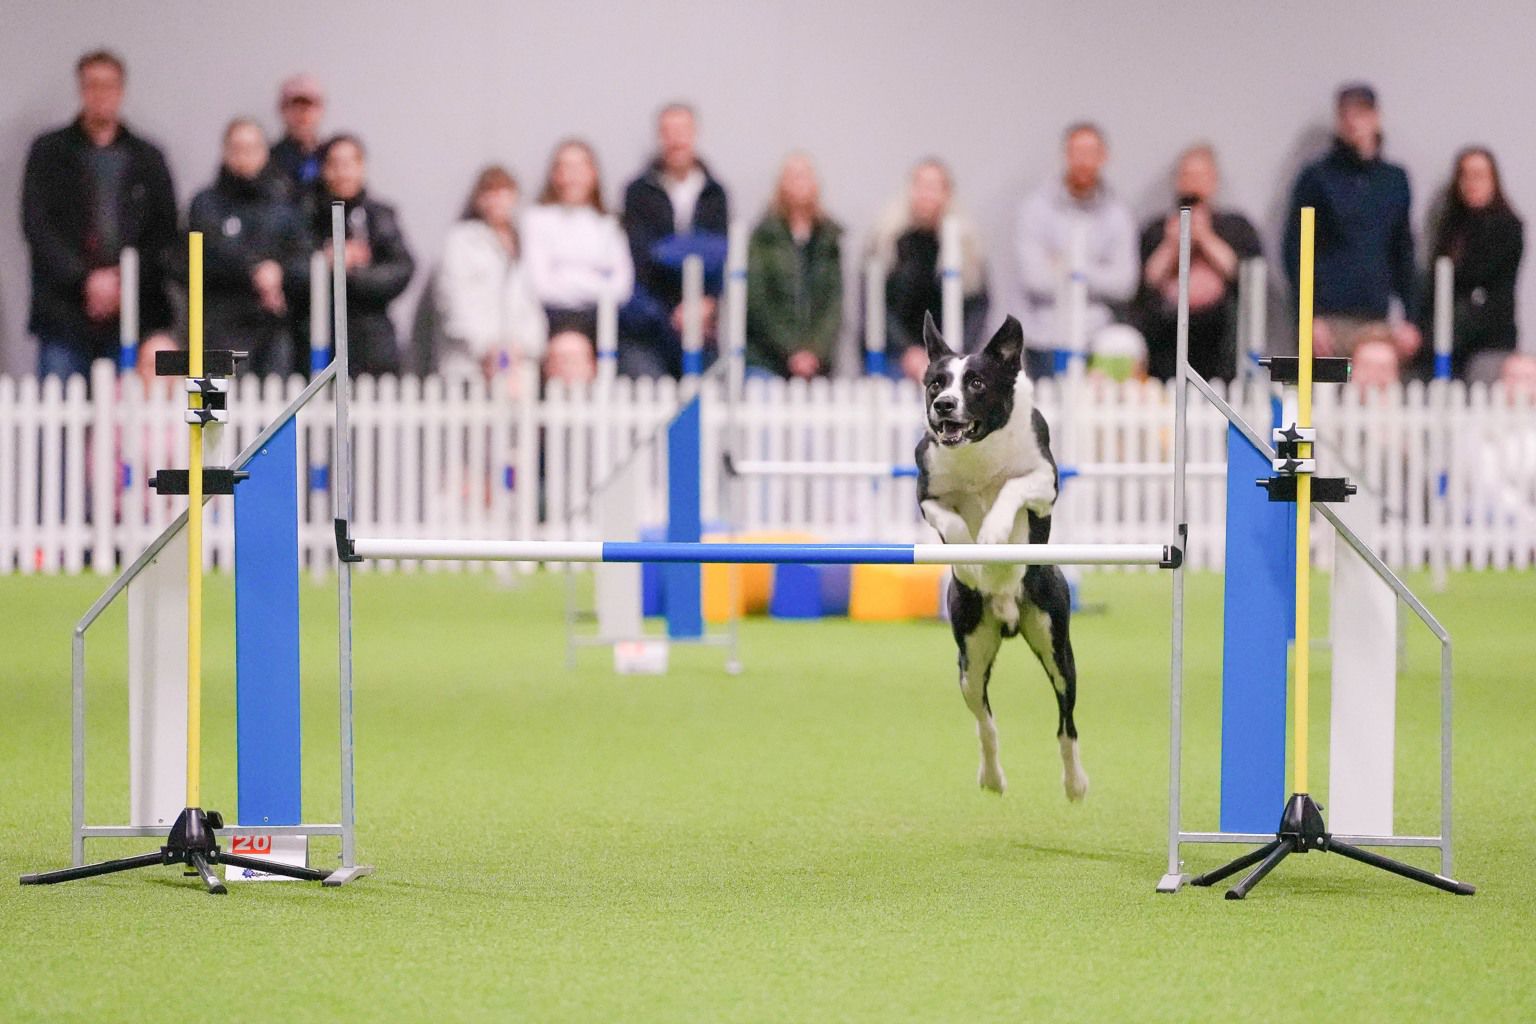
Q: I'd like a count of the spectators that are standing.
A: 13